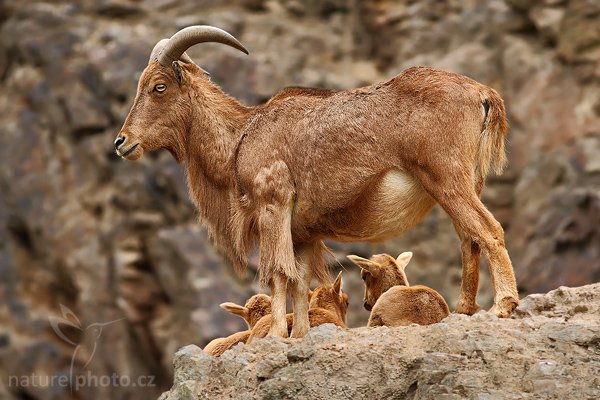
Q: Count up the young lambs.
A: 3